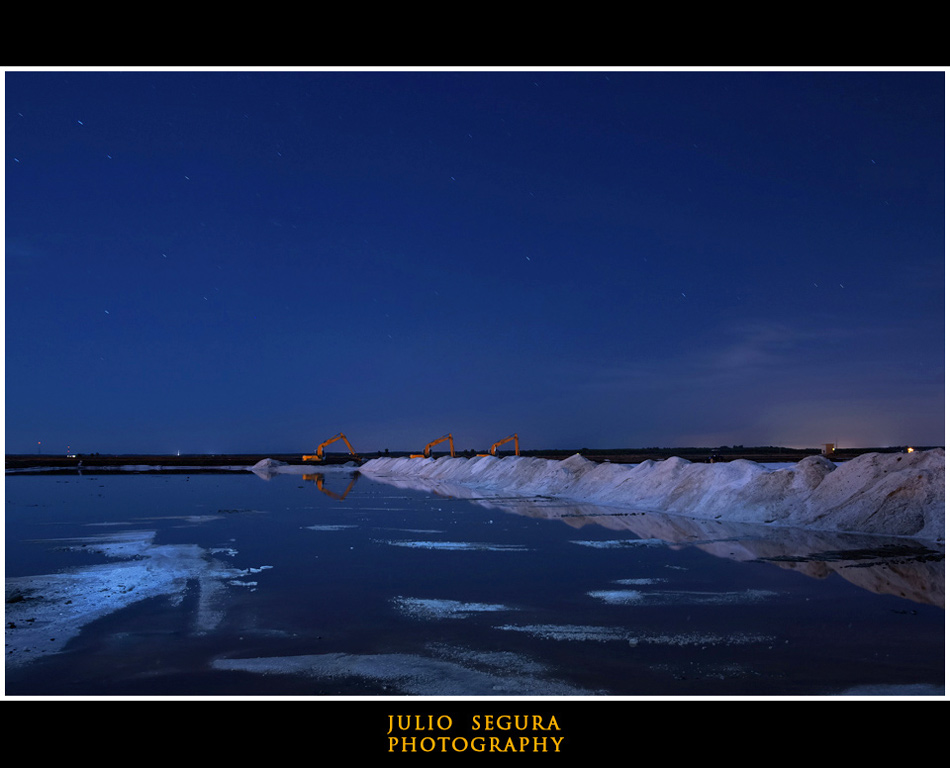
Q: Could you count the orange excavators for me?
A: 3